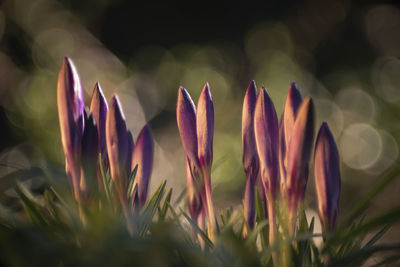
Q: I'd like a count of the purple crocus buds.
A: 11